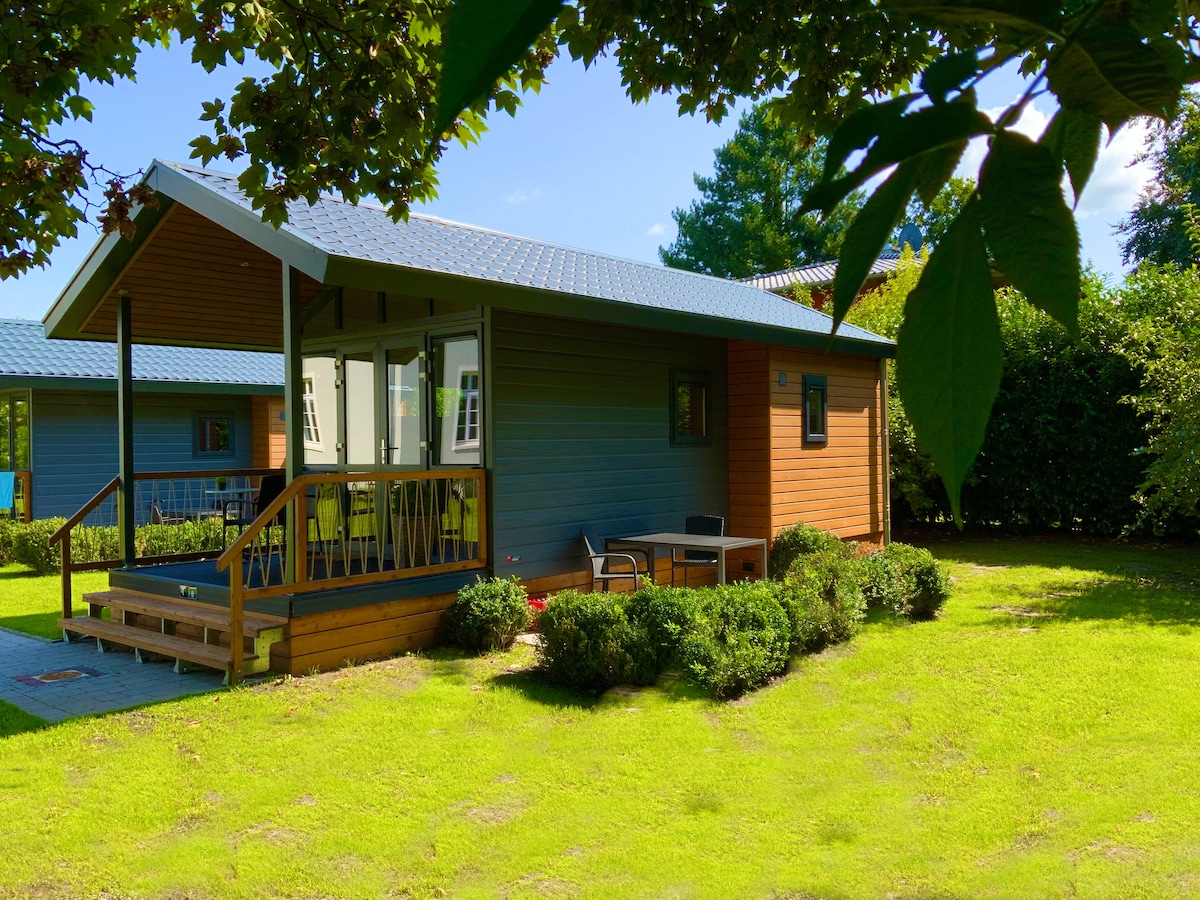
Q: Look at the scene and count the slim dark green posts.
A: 2